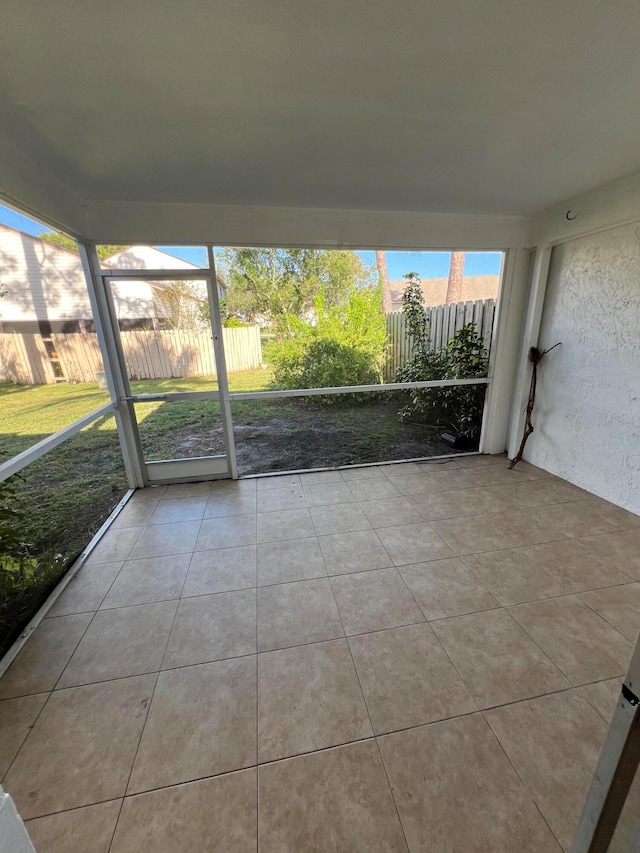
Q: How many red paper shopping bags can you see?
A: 0